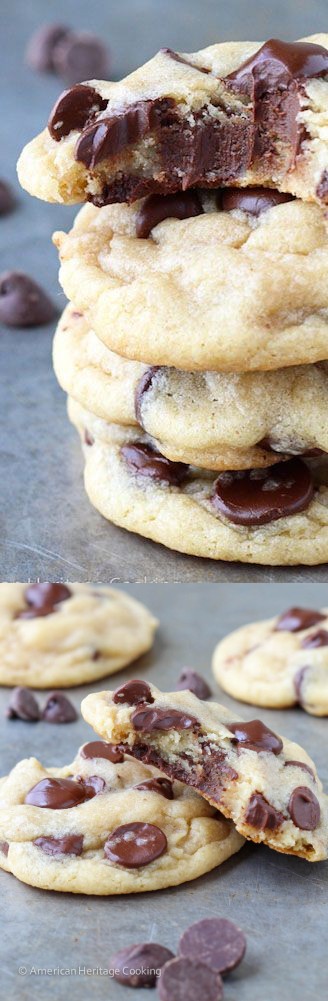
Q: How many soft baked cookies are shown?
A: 8